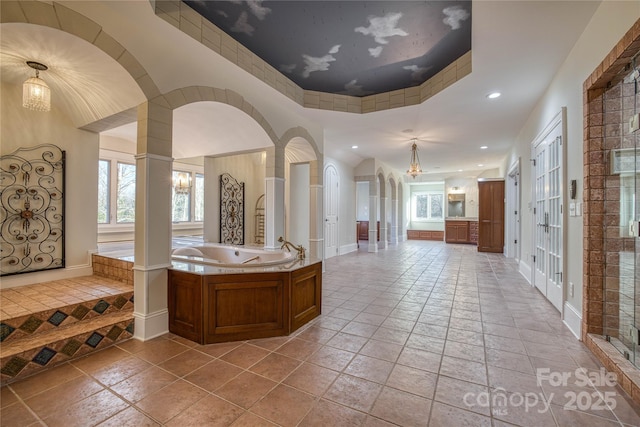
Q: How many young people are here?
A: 0